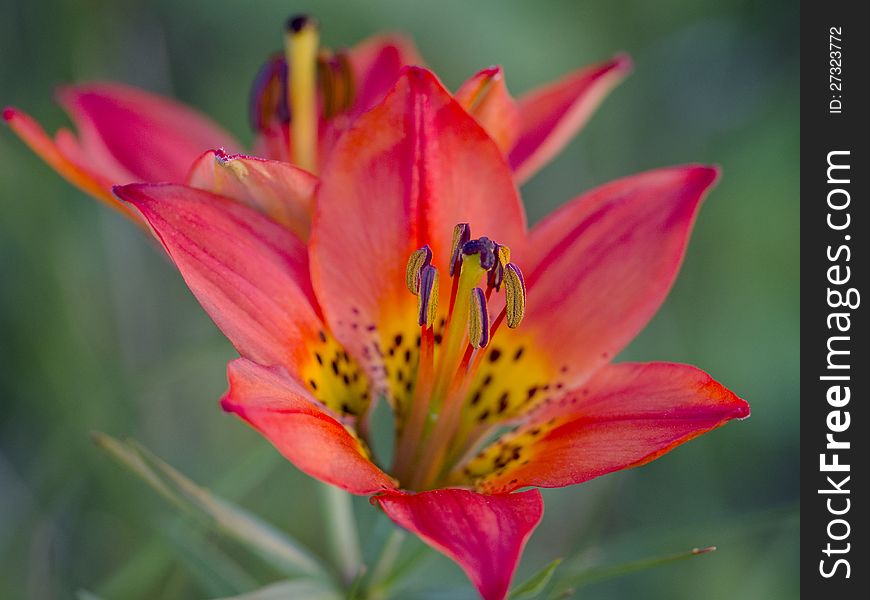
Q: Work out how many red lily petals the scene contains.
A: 12